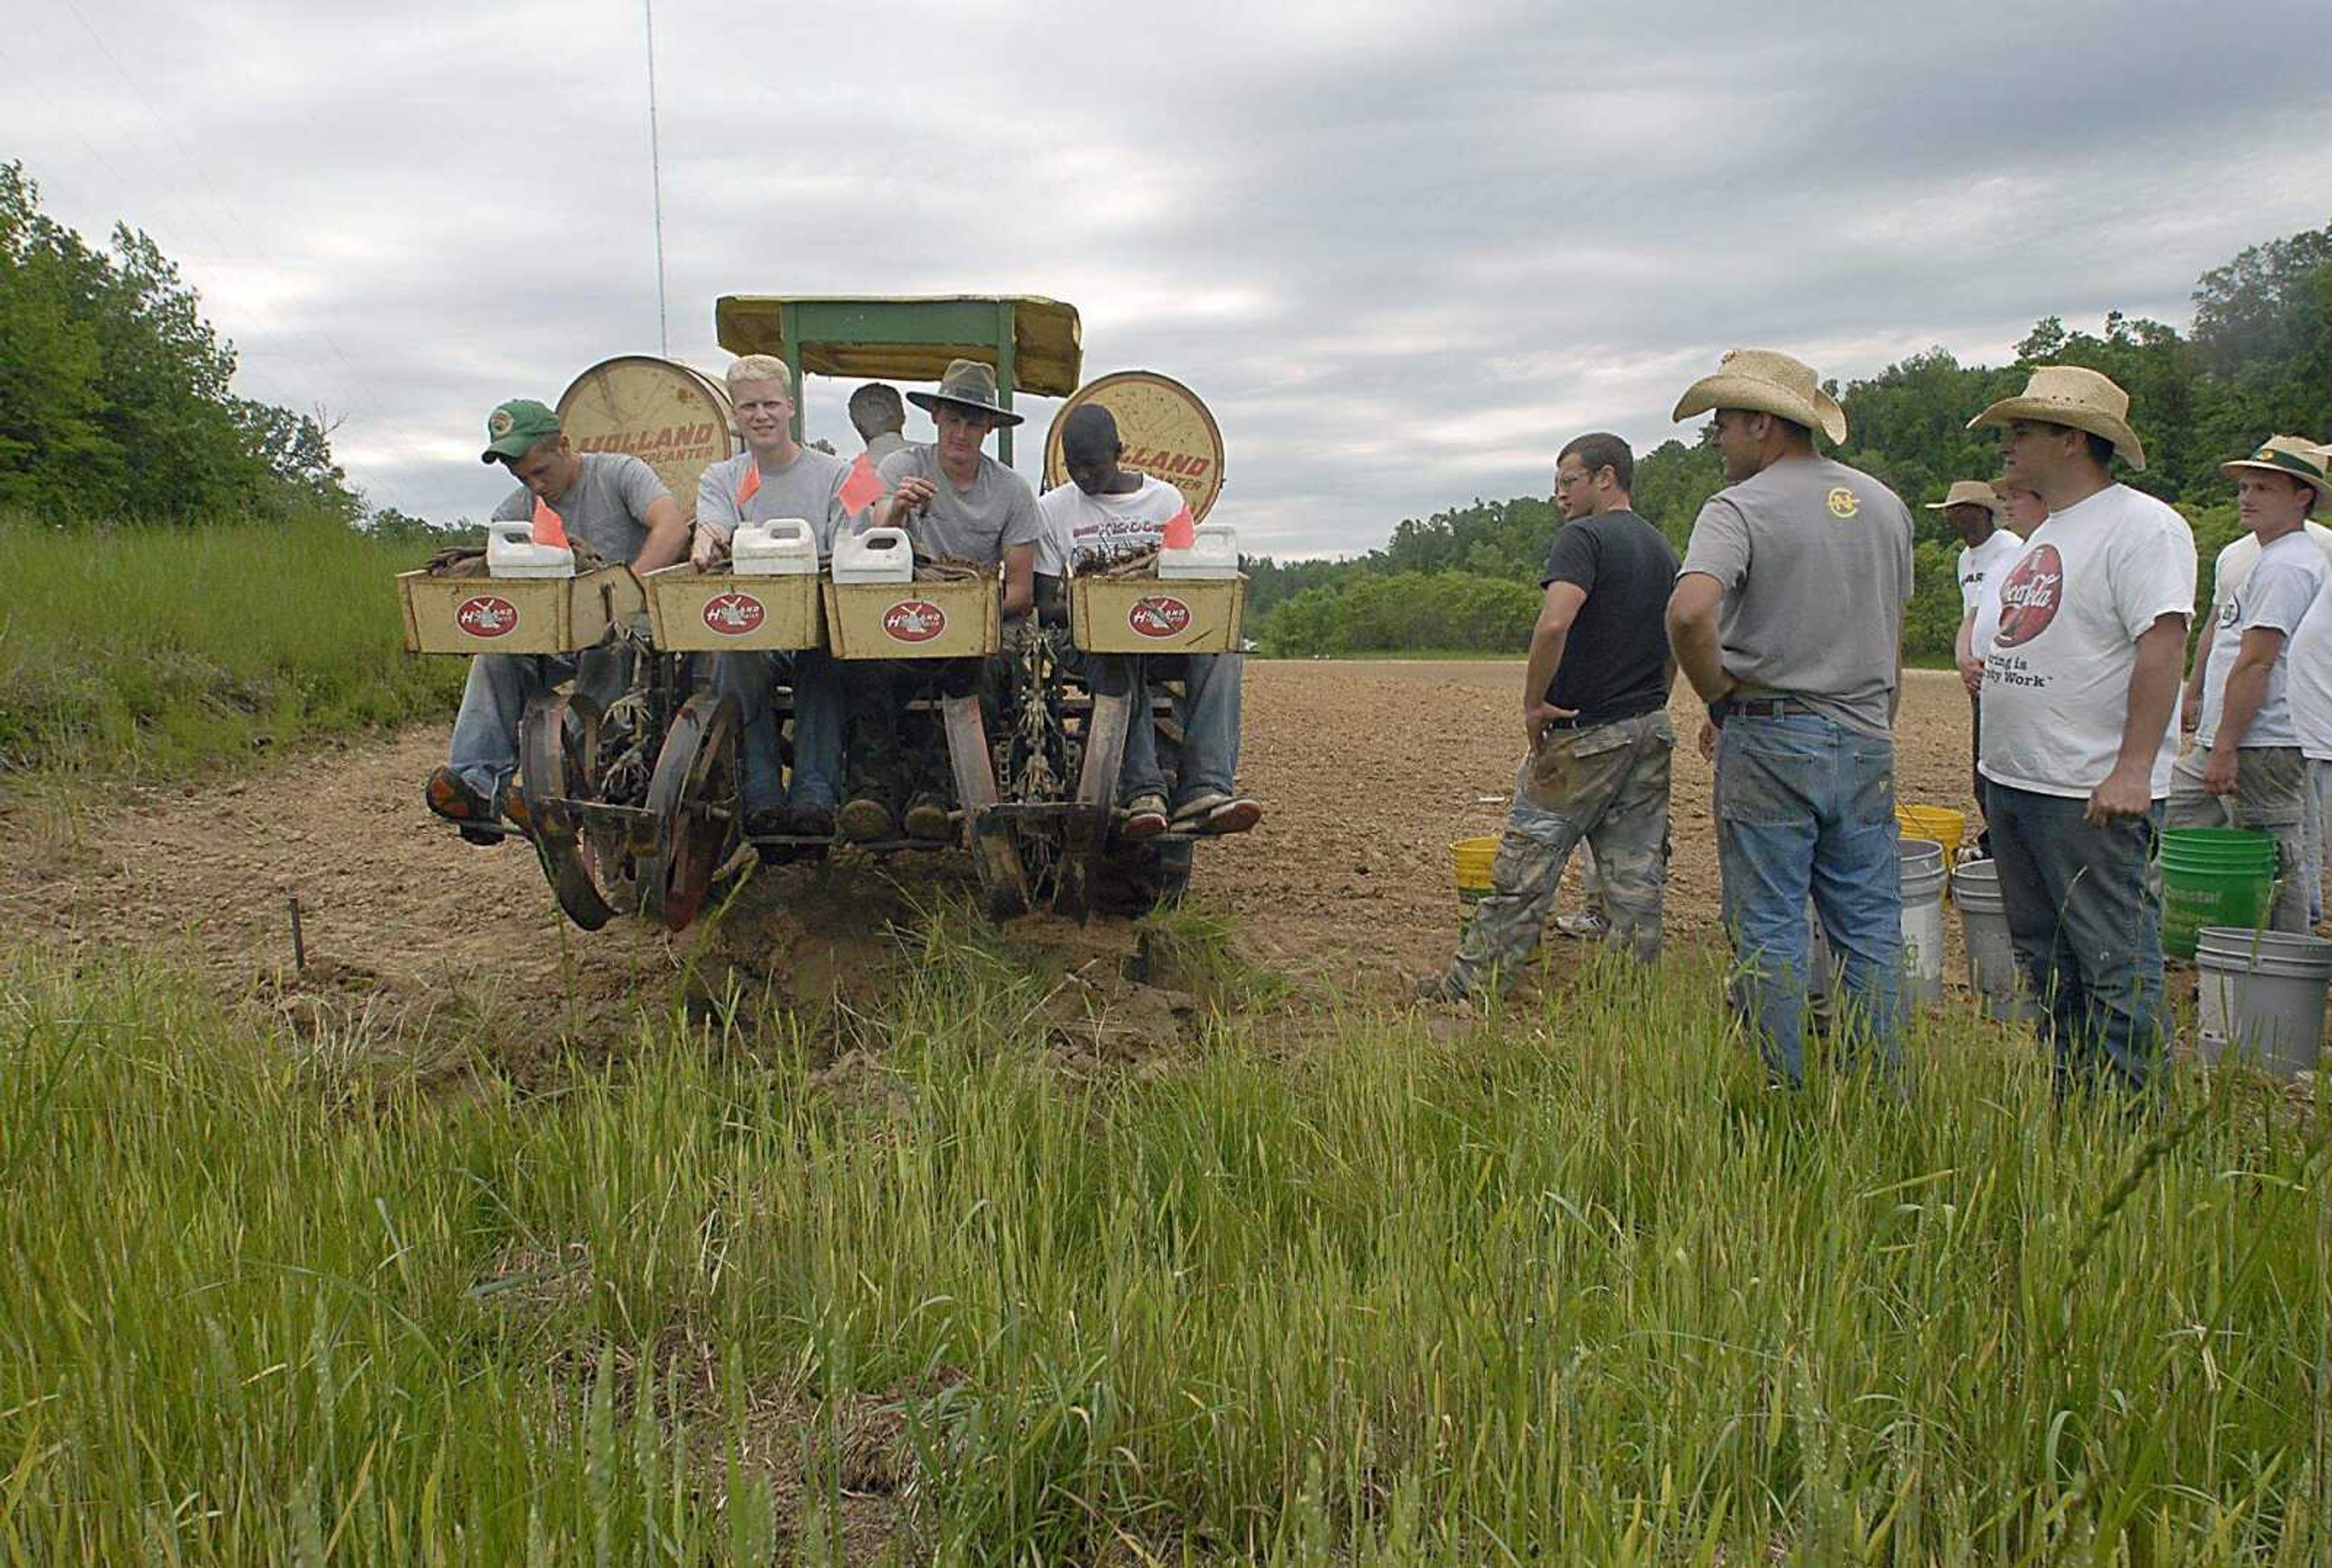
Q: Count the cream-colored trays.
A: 4